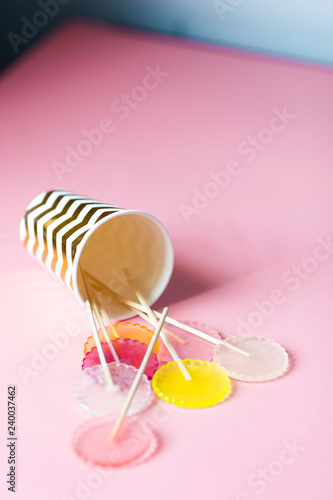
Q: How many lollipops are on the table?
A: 7